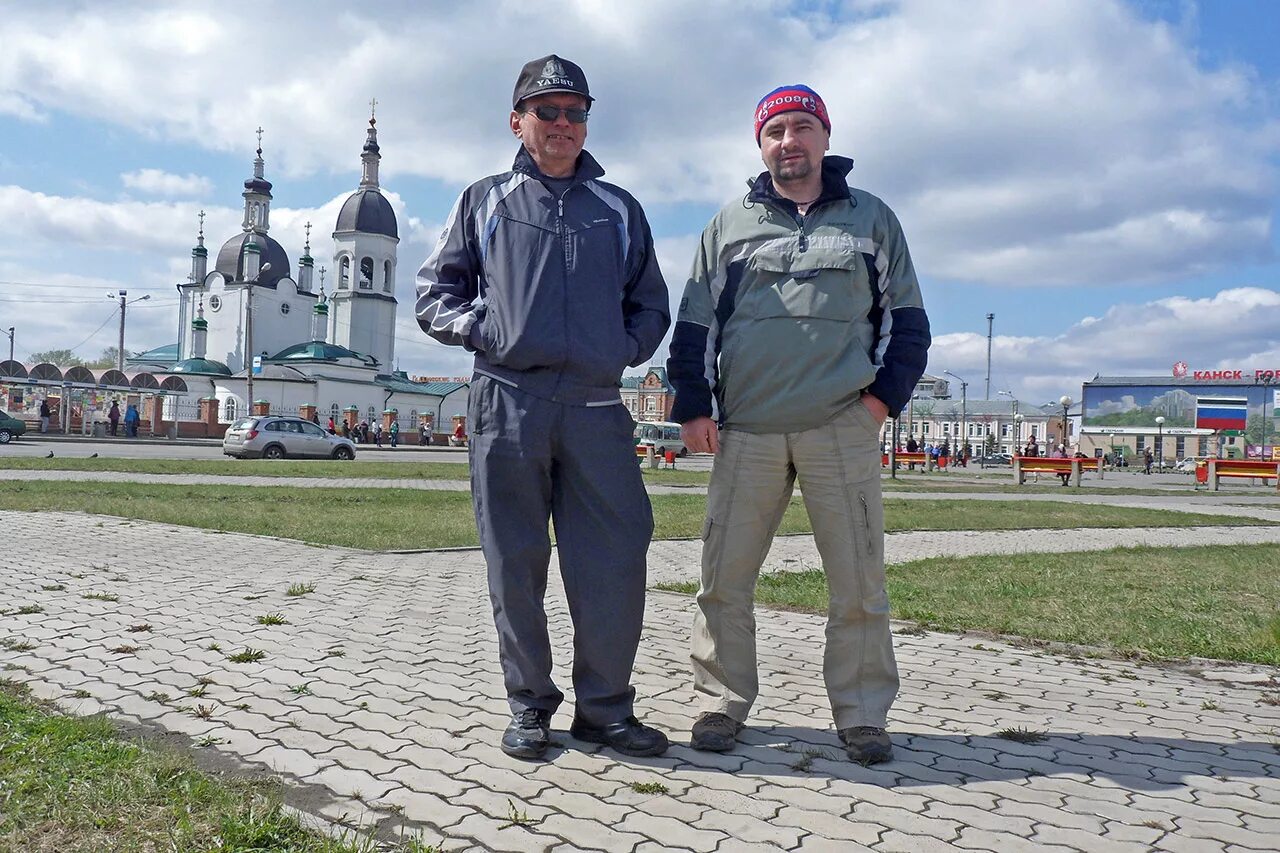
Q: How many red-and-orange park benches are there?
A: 5